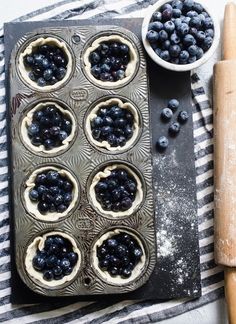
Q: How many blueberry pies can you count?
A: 8